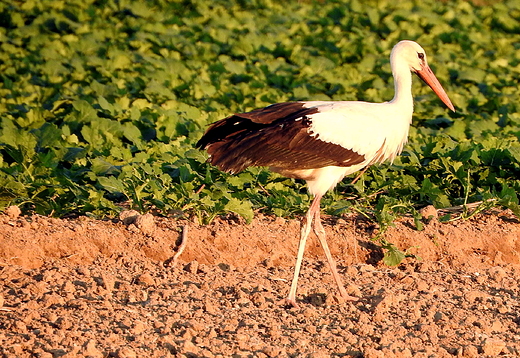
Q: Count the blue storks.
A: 0